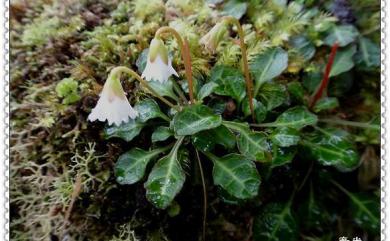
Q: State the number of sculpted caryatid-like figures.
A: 0